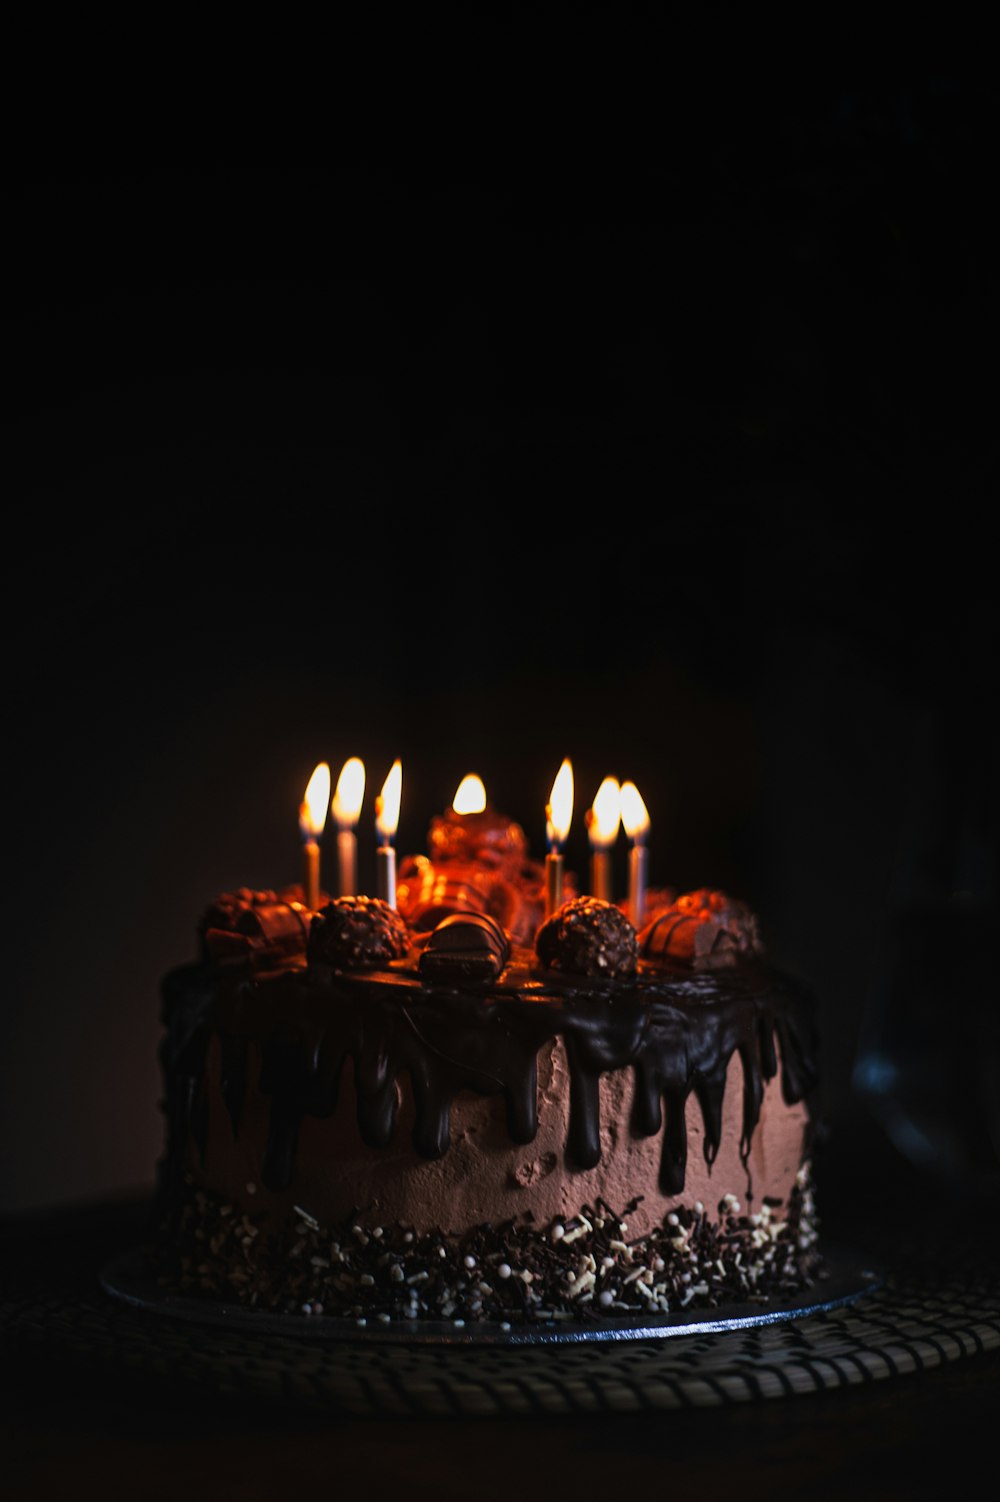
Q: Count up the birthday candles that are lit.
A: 7